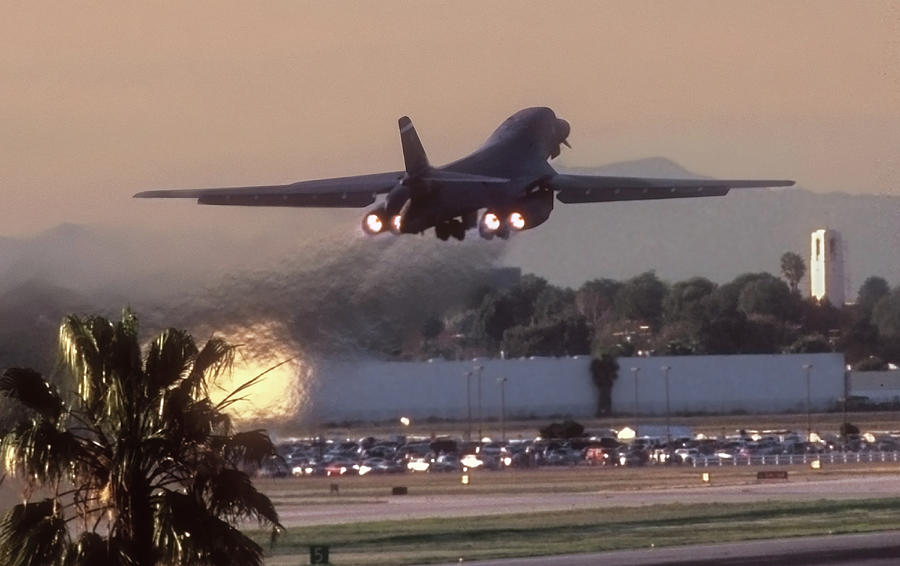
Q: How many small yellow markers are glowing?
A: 3